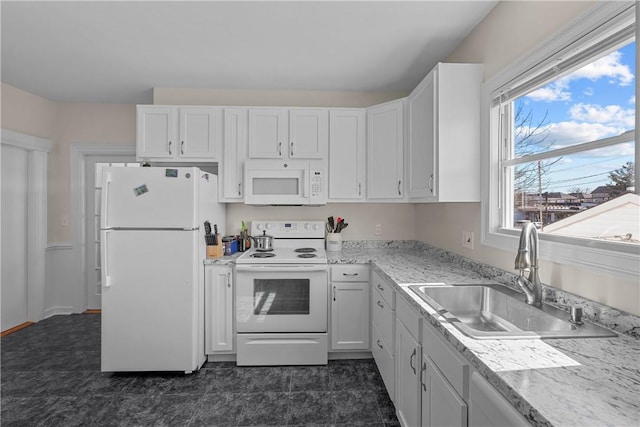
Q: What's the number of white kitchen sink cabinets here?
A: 2